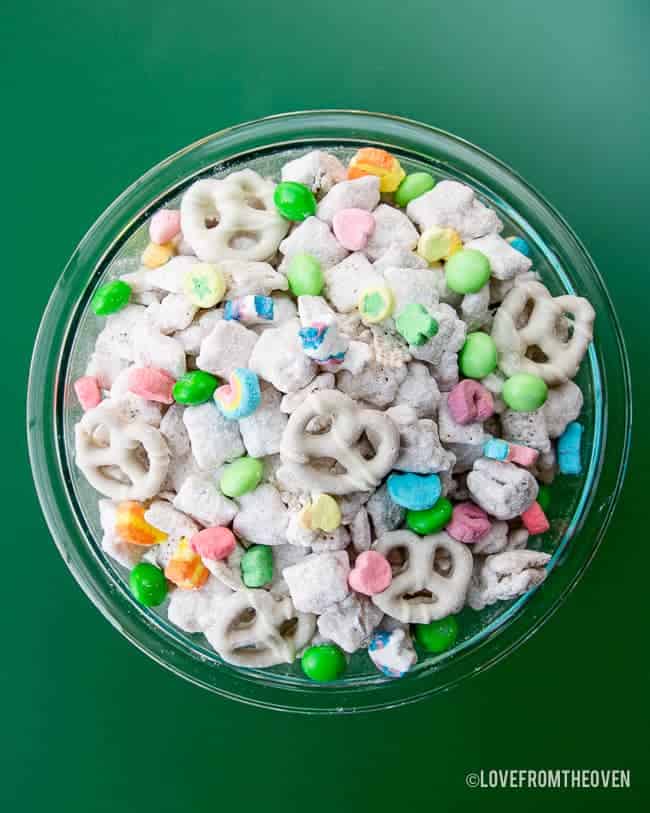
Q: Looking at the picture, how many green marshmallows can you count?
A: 2